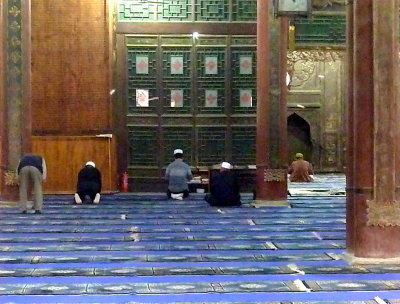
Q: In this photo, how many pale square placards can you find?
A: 8